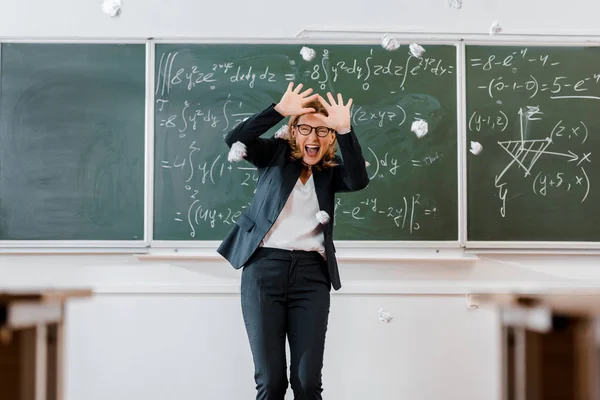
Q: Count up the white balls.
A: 12